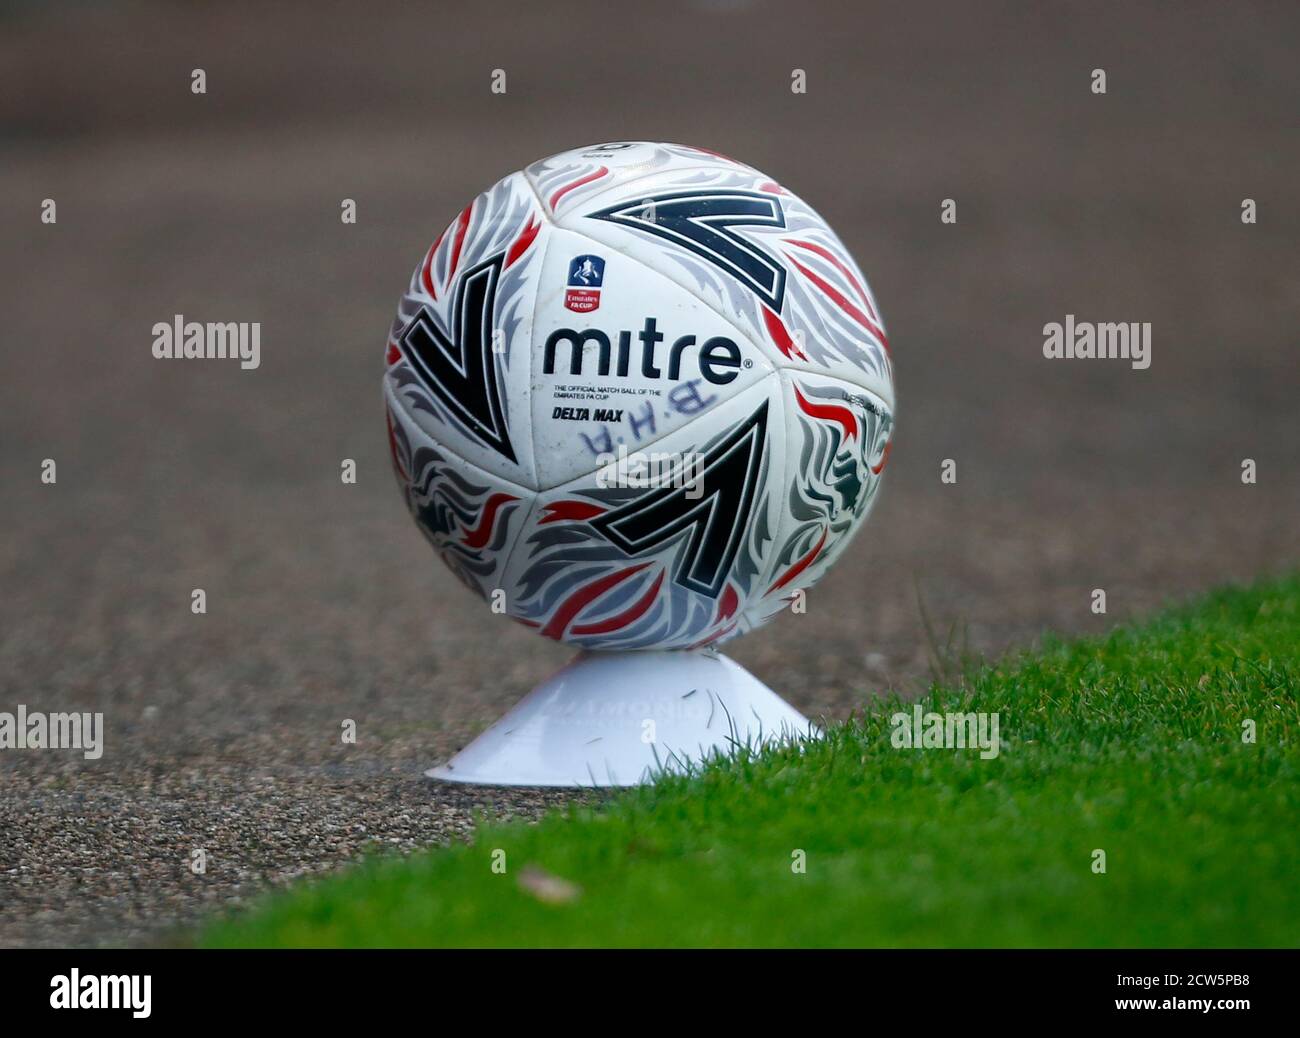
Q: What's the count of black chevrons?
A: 3